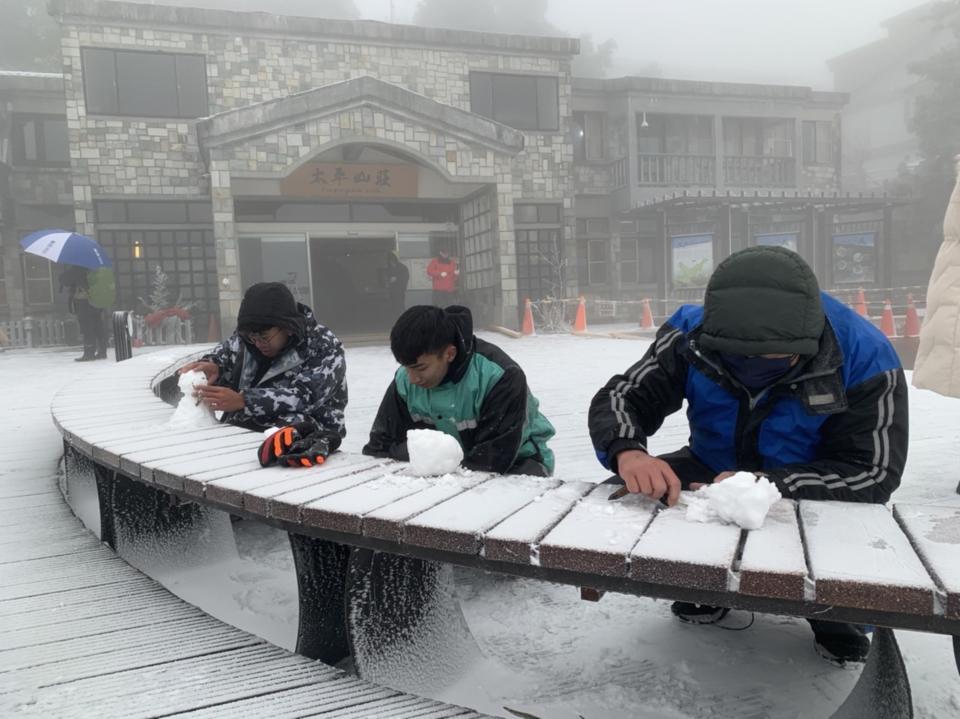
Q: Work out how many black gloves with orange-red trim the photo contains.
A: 2